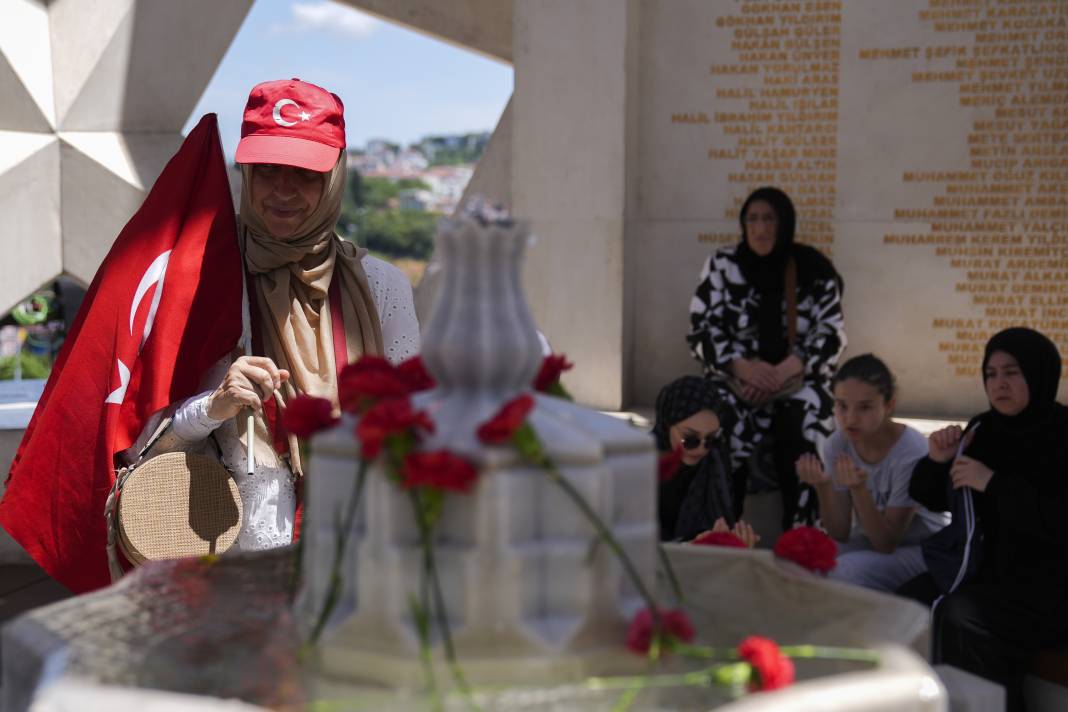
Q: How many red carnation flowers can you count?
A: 12